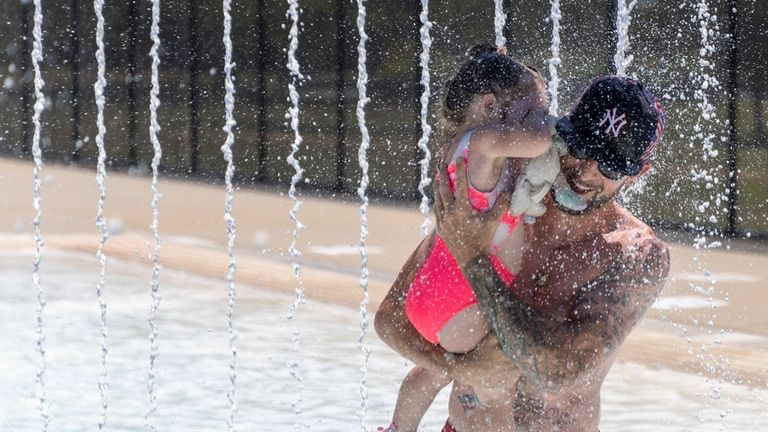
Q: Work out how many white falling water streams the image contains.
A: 11